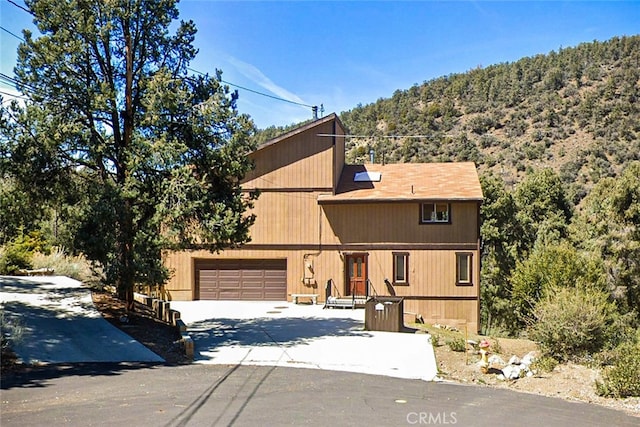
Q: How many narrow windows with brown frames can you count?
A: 2